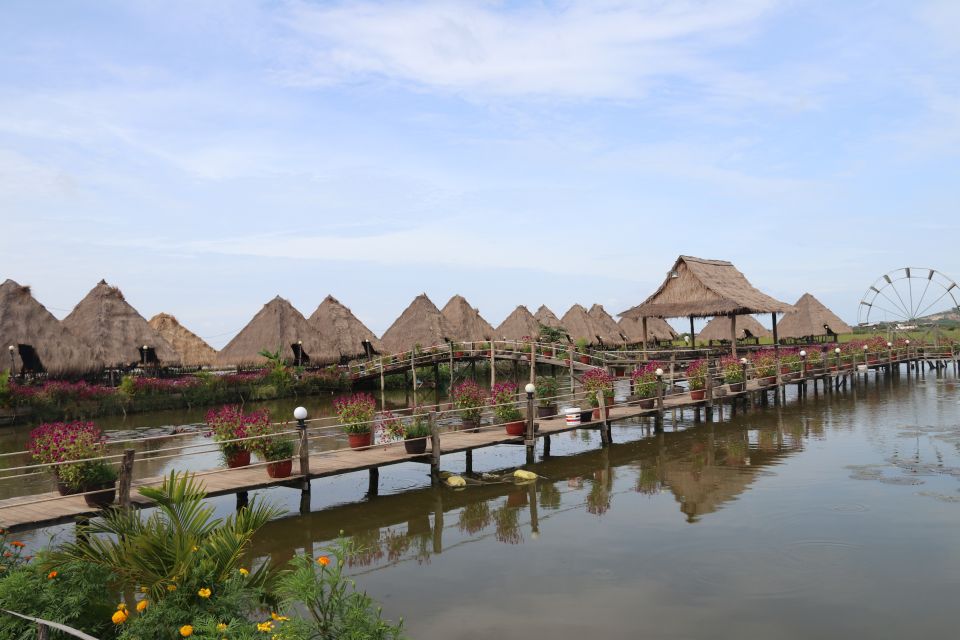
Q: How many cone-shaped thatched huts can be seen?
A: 14